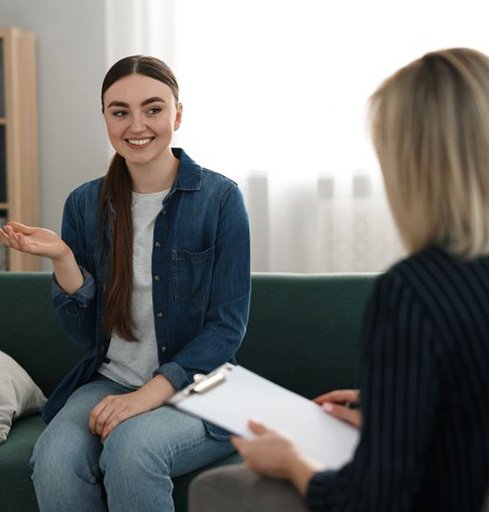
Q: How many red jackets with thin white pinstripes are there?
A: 0